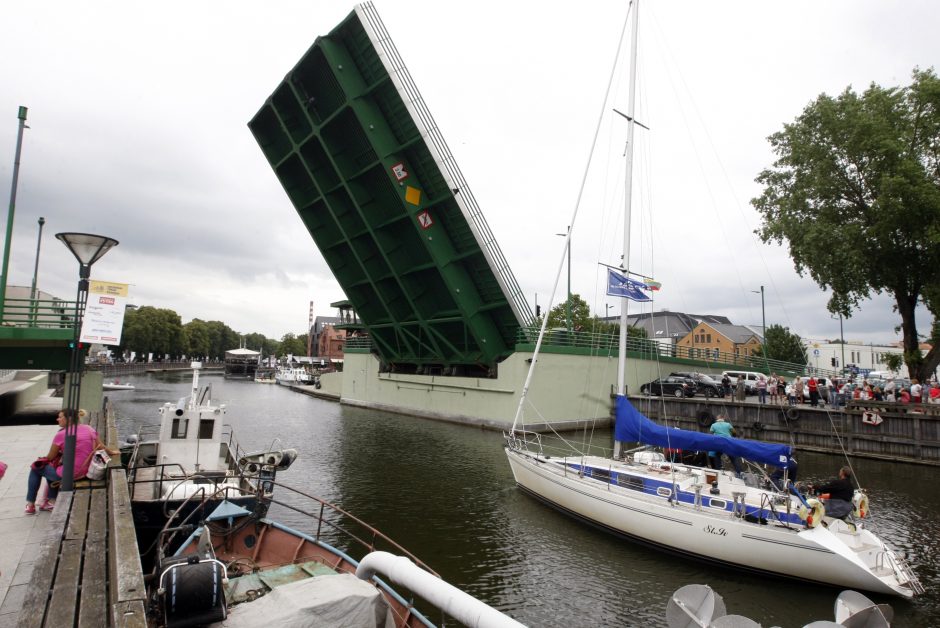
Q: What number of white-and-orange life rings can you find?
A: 2